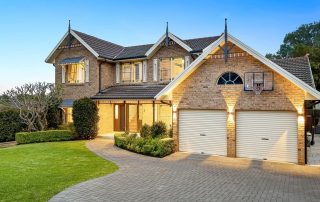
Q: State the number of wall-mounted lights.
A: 3